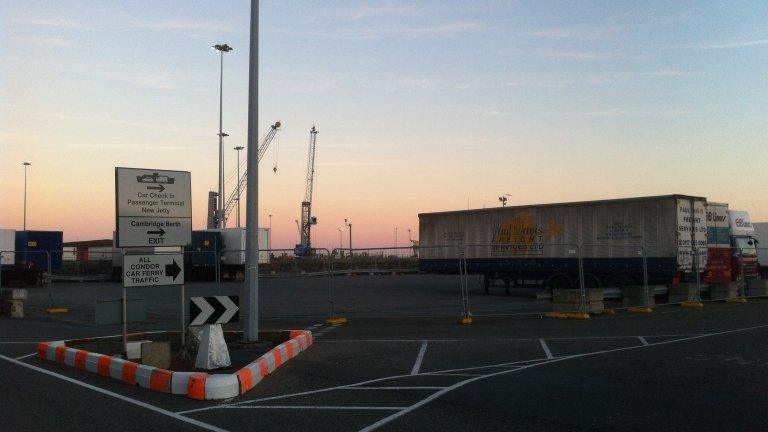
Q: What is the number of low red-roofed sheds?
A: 1